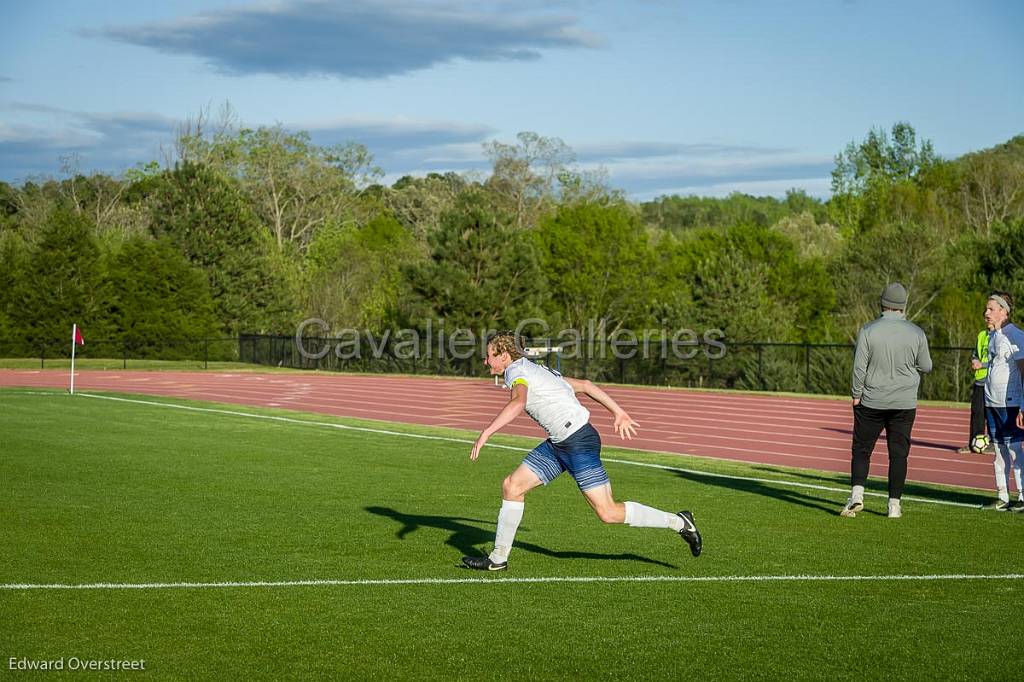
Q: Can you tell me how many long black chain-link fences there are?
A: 1